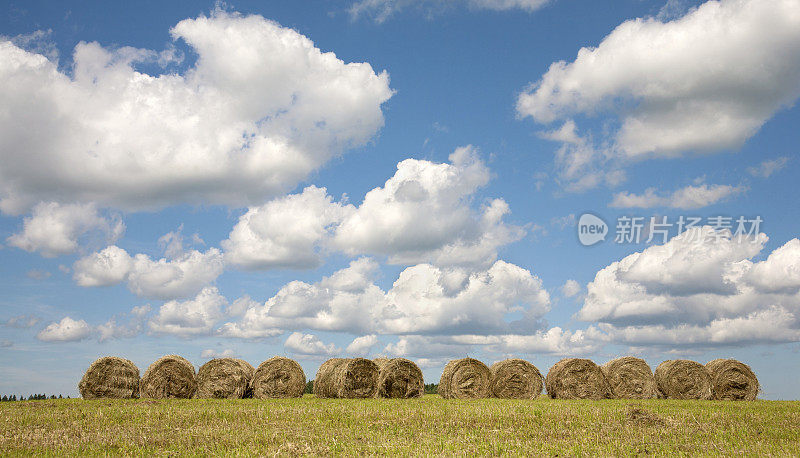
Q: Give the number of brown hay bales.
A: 12